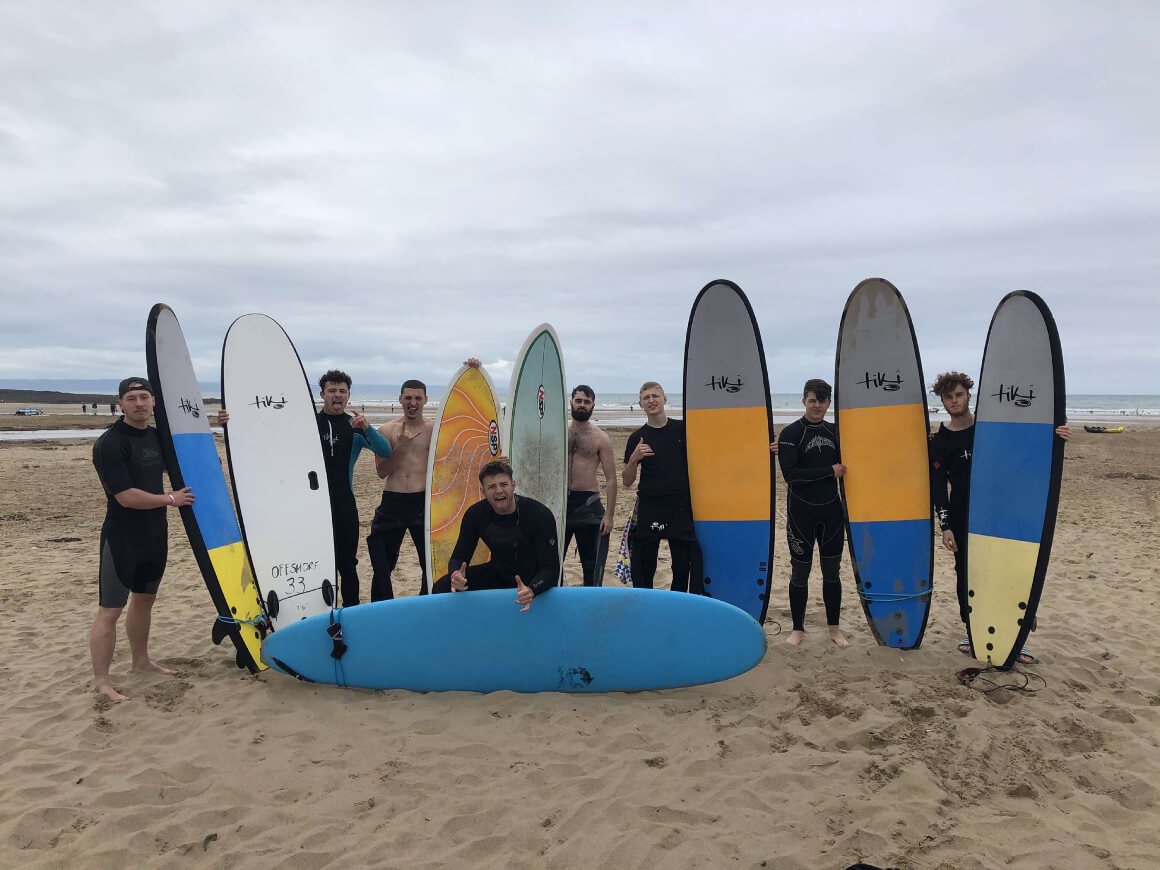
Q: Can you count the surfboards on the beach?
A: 8